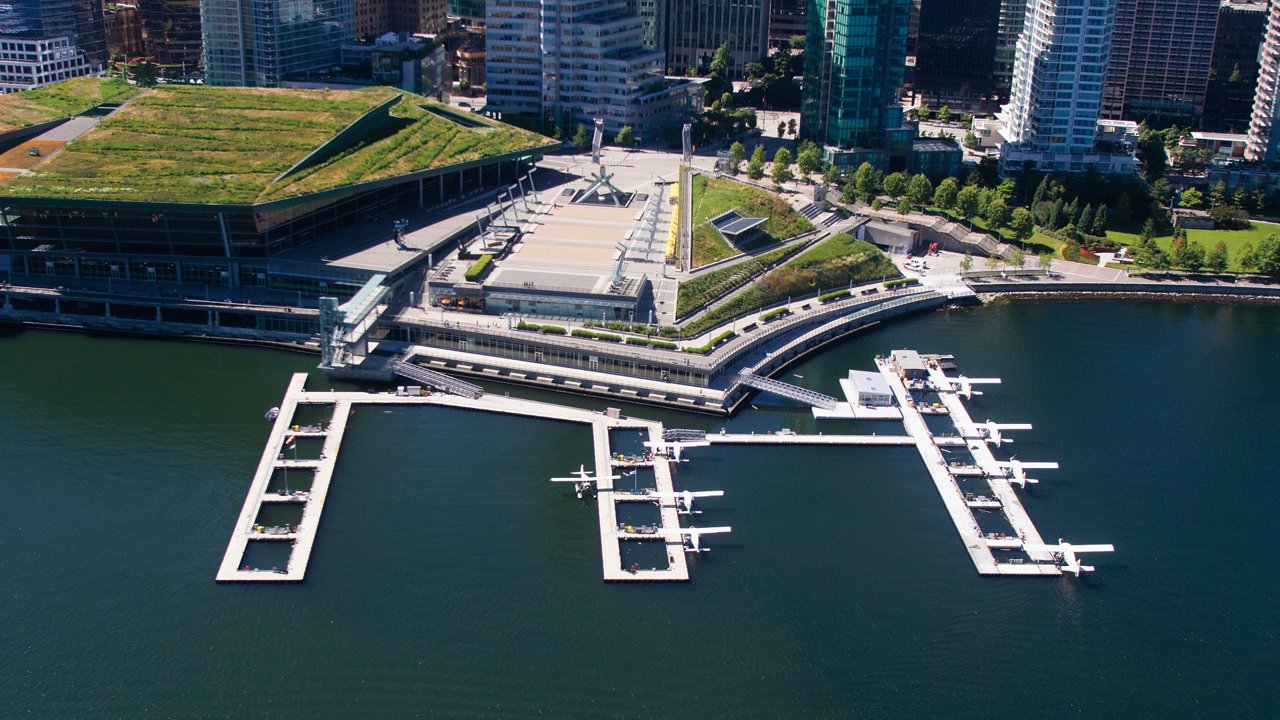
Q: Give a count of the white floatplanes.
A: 8